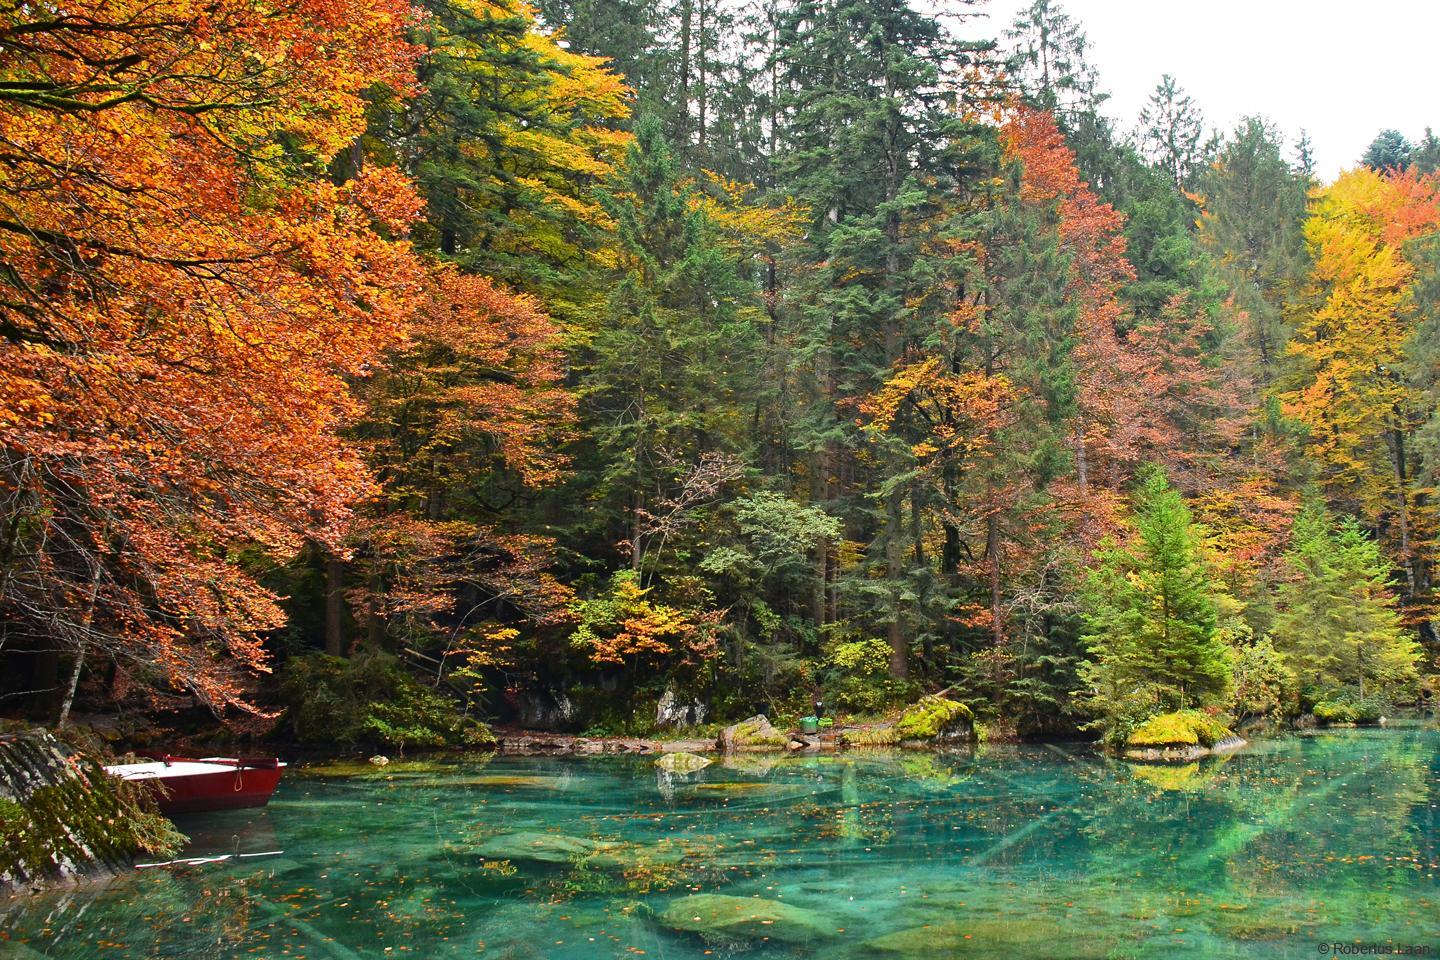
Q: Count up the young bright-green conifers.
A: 3